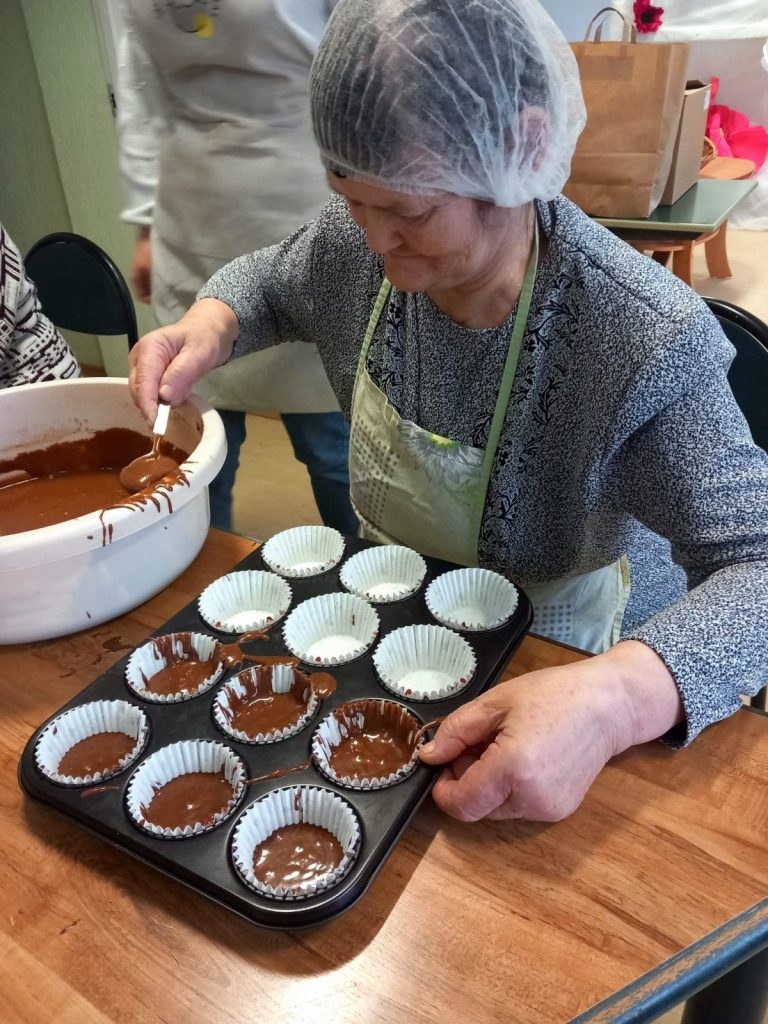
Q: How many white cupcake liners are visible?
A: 12